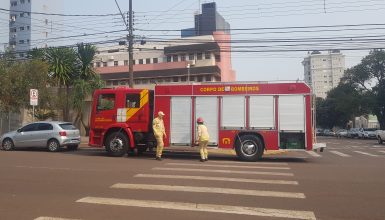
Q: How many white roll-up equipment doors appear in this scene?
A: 5